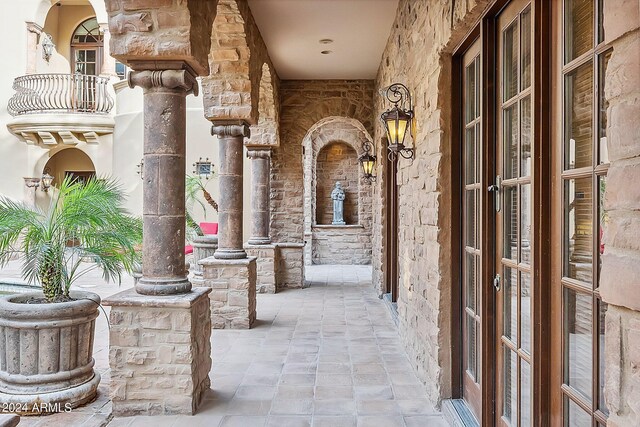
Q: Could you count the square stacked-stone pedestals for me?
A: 3